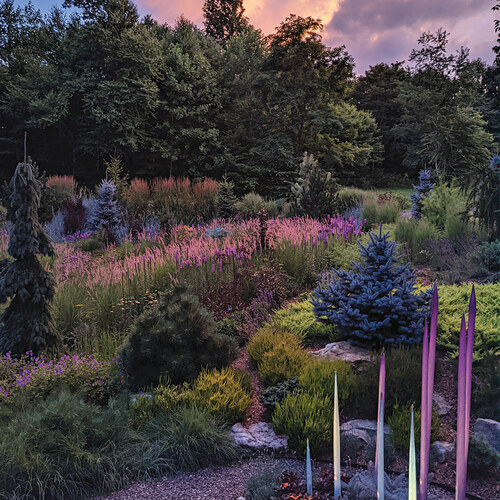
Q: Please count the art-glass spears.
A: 9